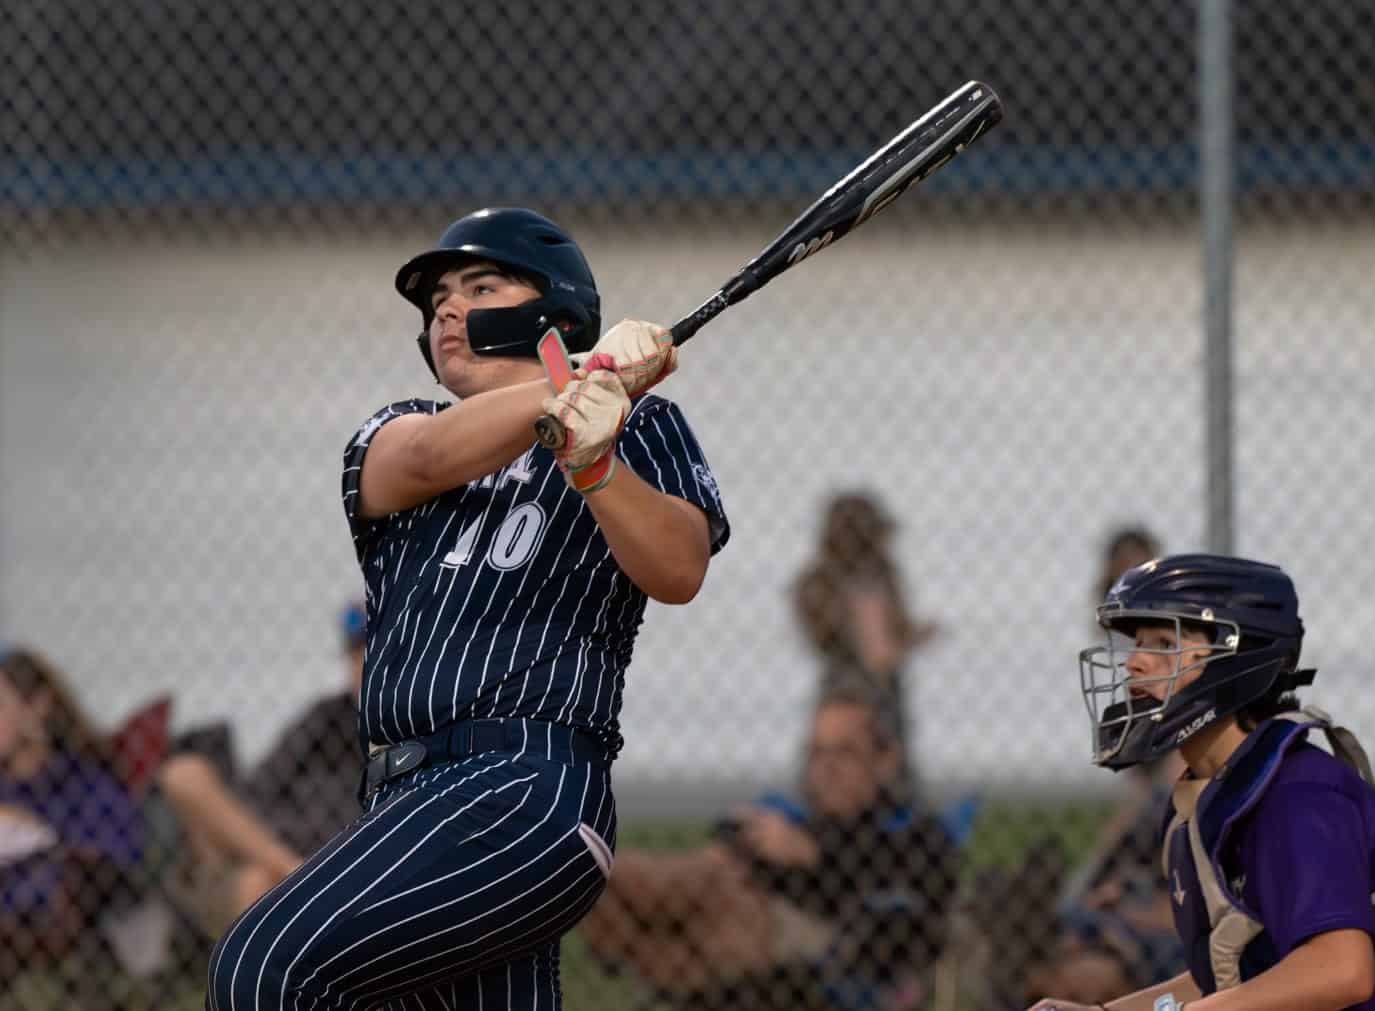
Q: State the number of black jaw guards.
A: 1